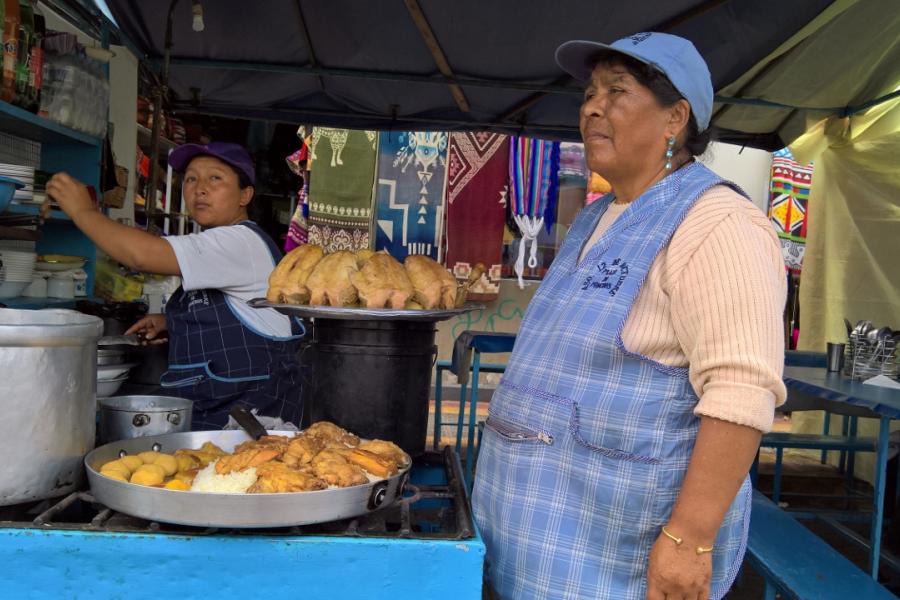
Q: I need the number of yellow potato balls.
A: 5